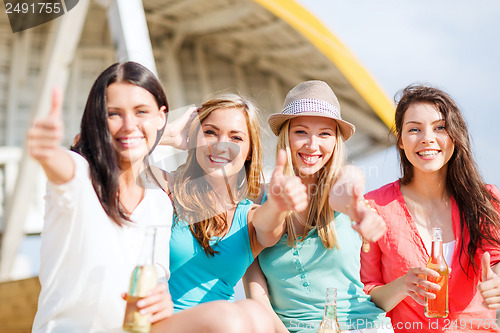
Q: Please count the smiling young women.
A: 4